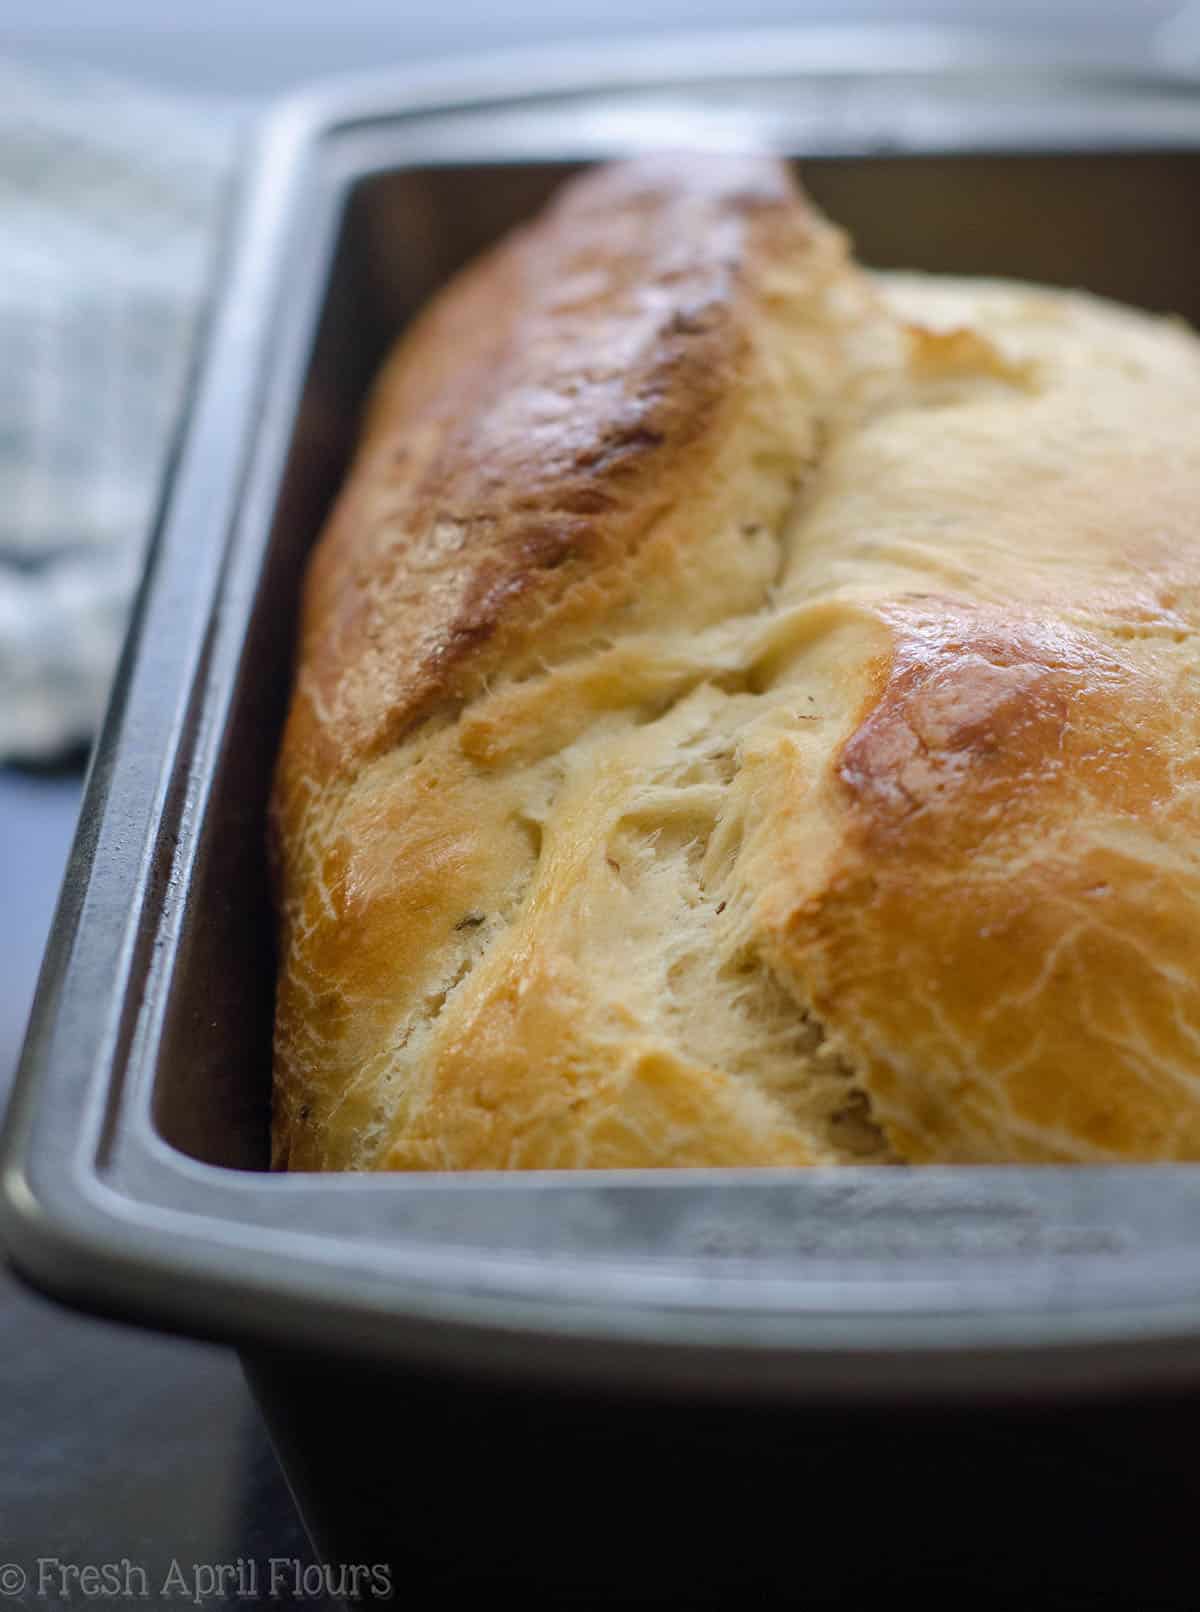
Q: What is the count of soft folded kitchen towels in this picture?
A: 1